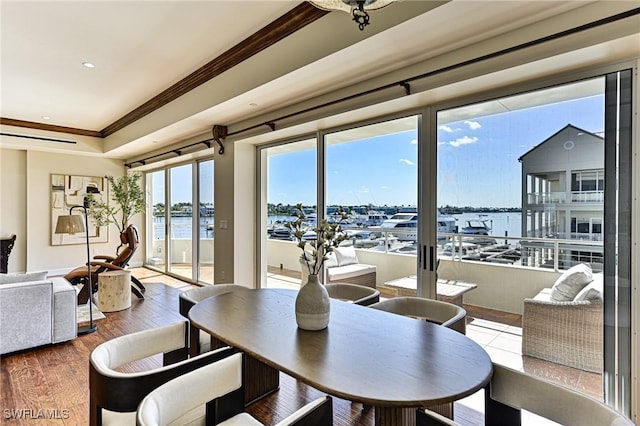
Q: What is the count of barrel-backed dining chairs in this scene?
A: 6